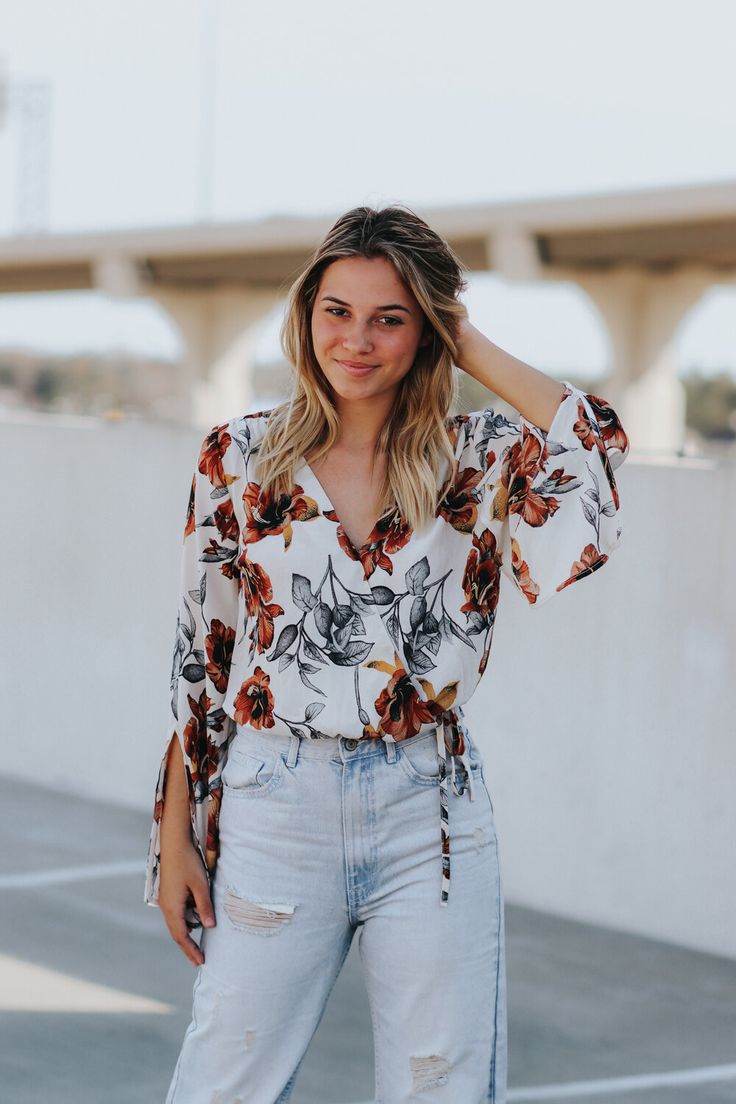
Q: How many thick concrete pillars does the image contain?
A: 2